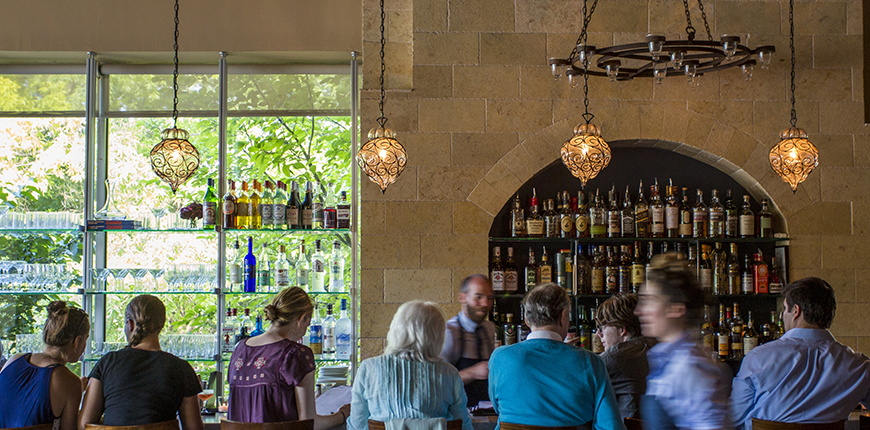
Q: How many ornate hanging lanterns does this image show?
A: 4